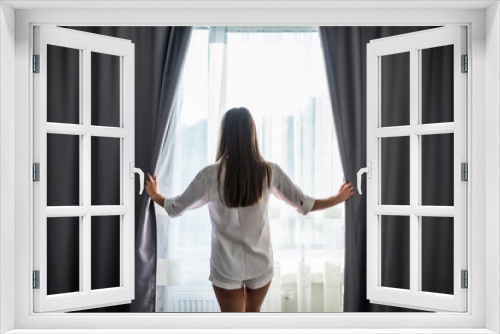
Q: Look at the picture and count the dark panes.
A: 12